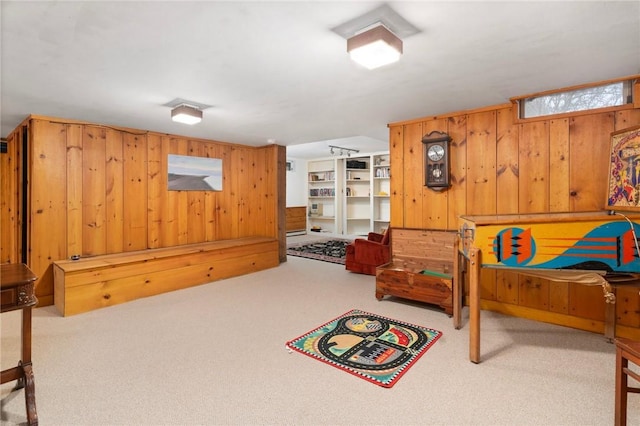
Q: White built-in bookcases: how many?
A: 3